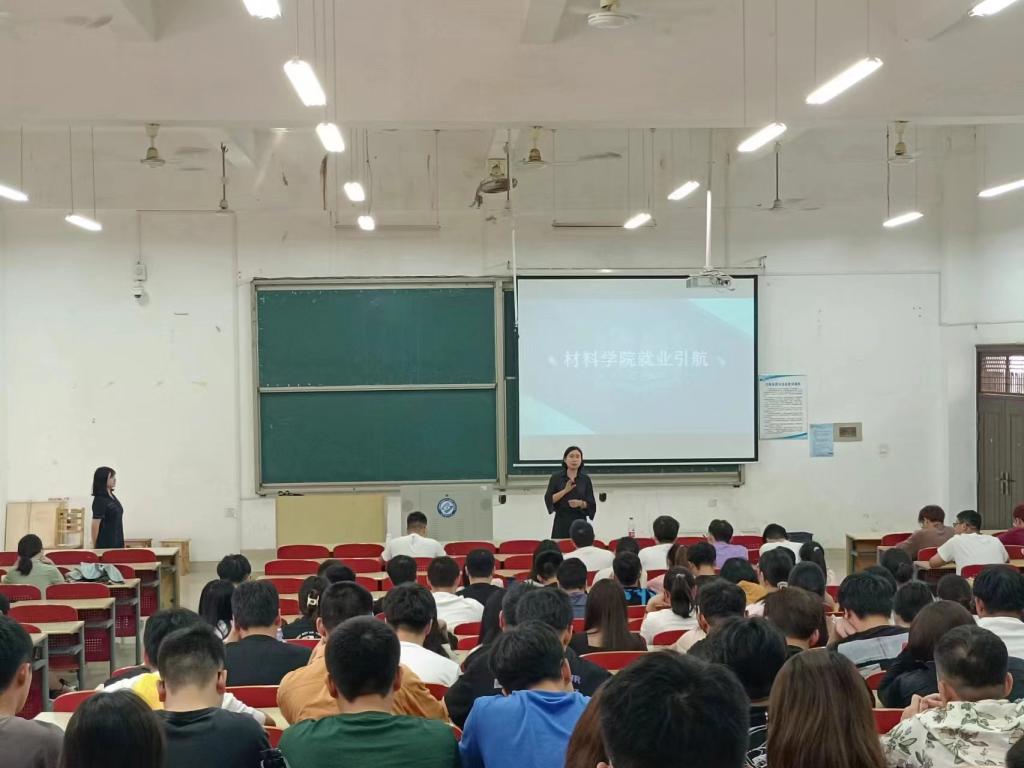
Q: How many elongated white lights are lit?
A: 14